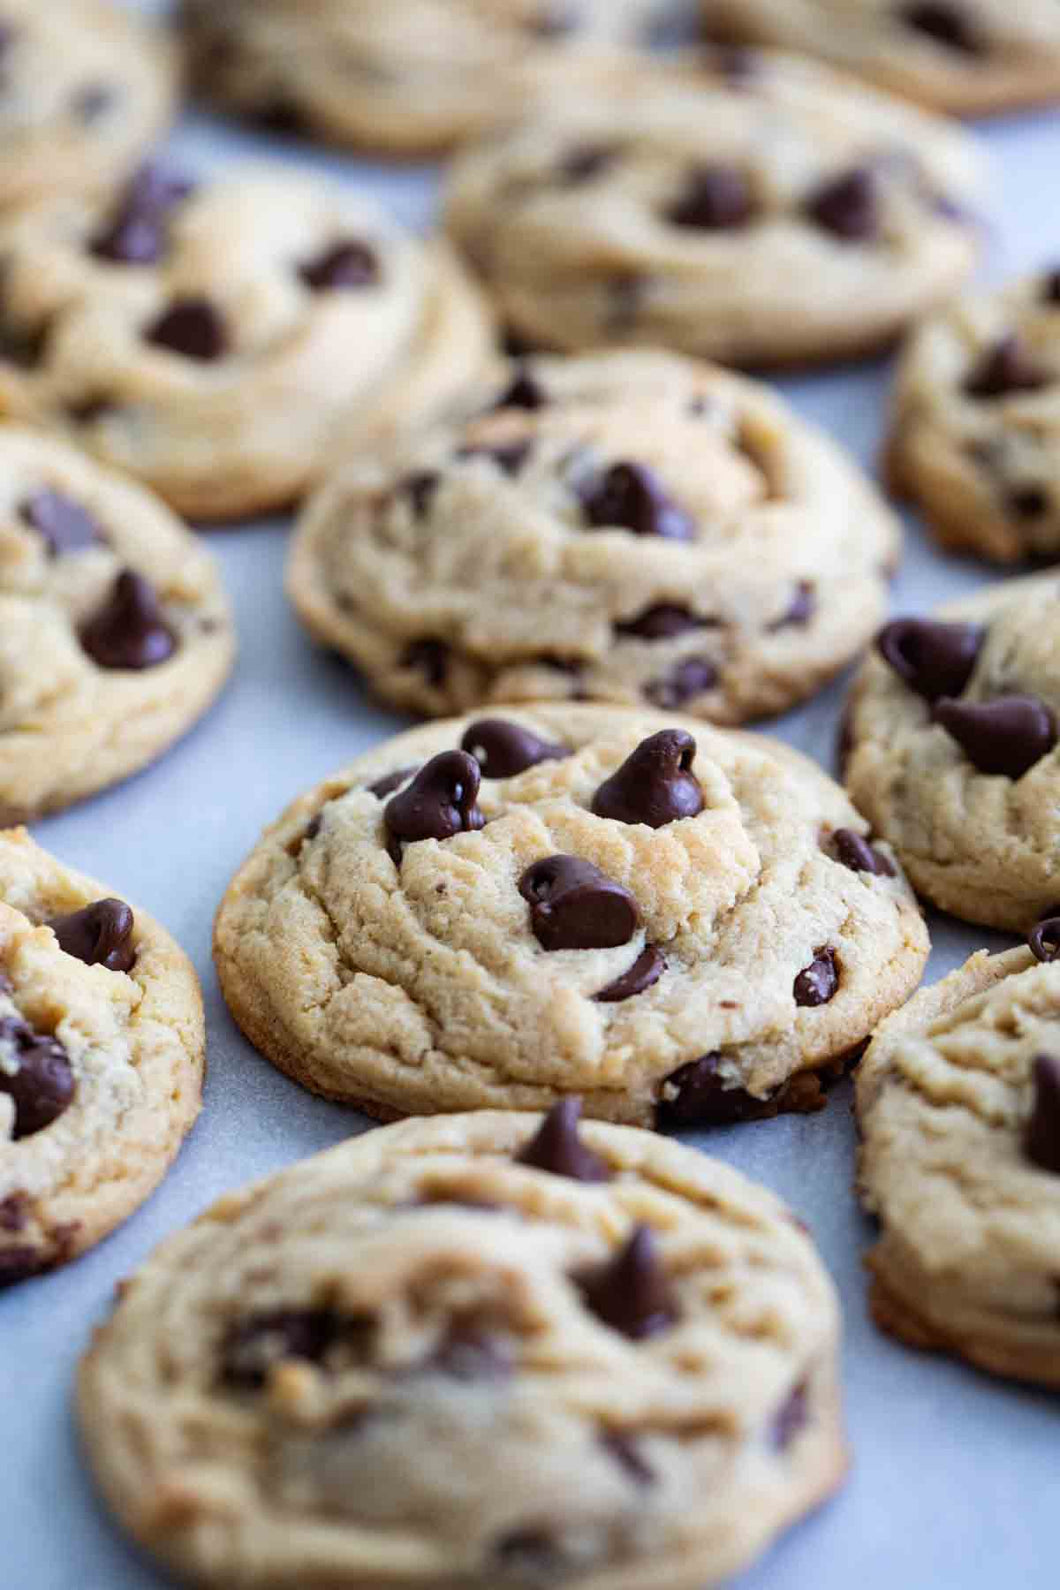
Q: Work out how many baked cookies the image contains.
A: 13